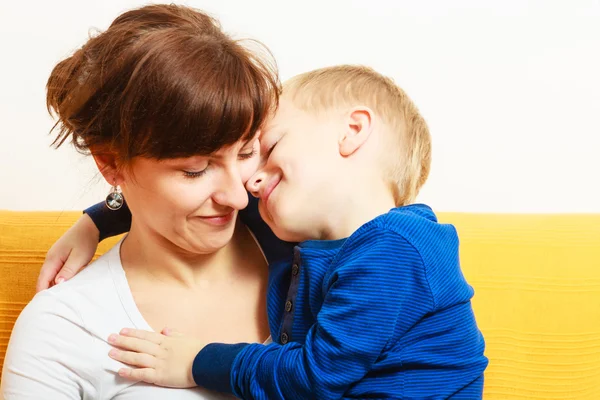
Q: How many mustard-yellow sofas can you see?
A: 1